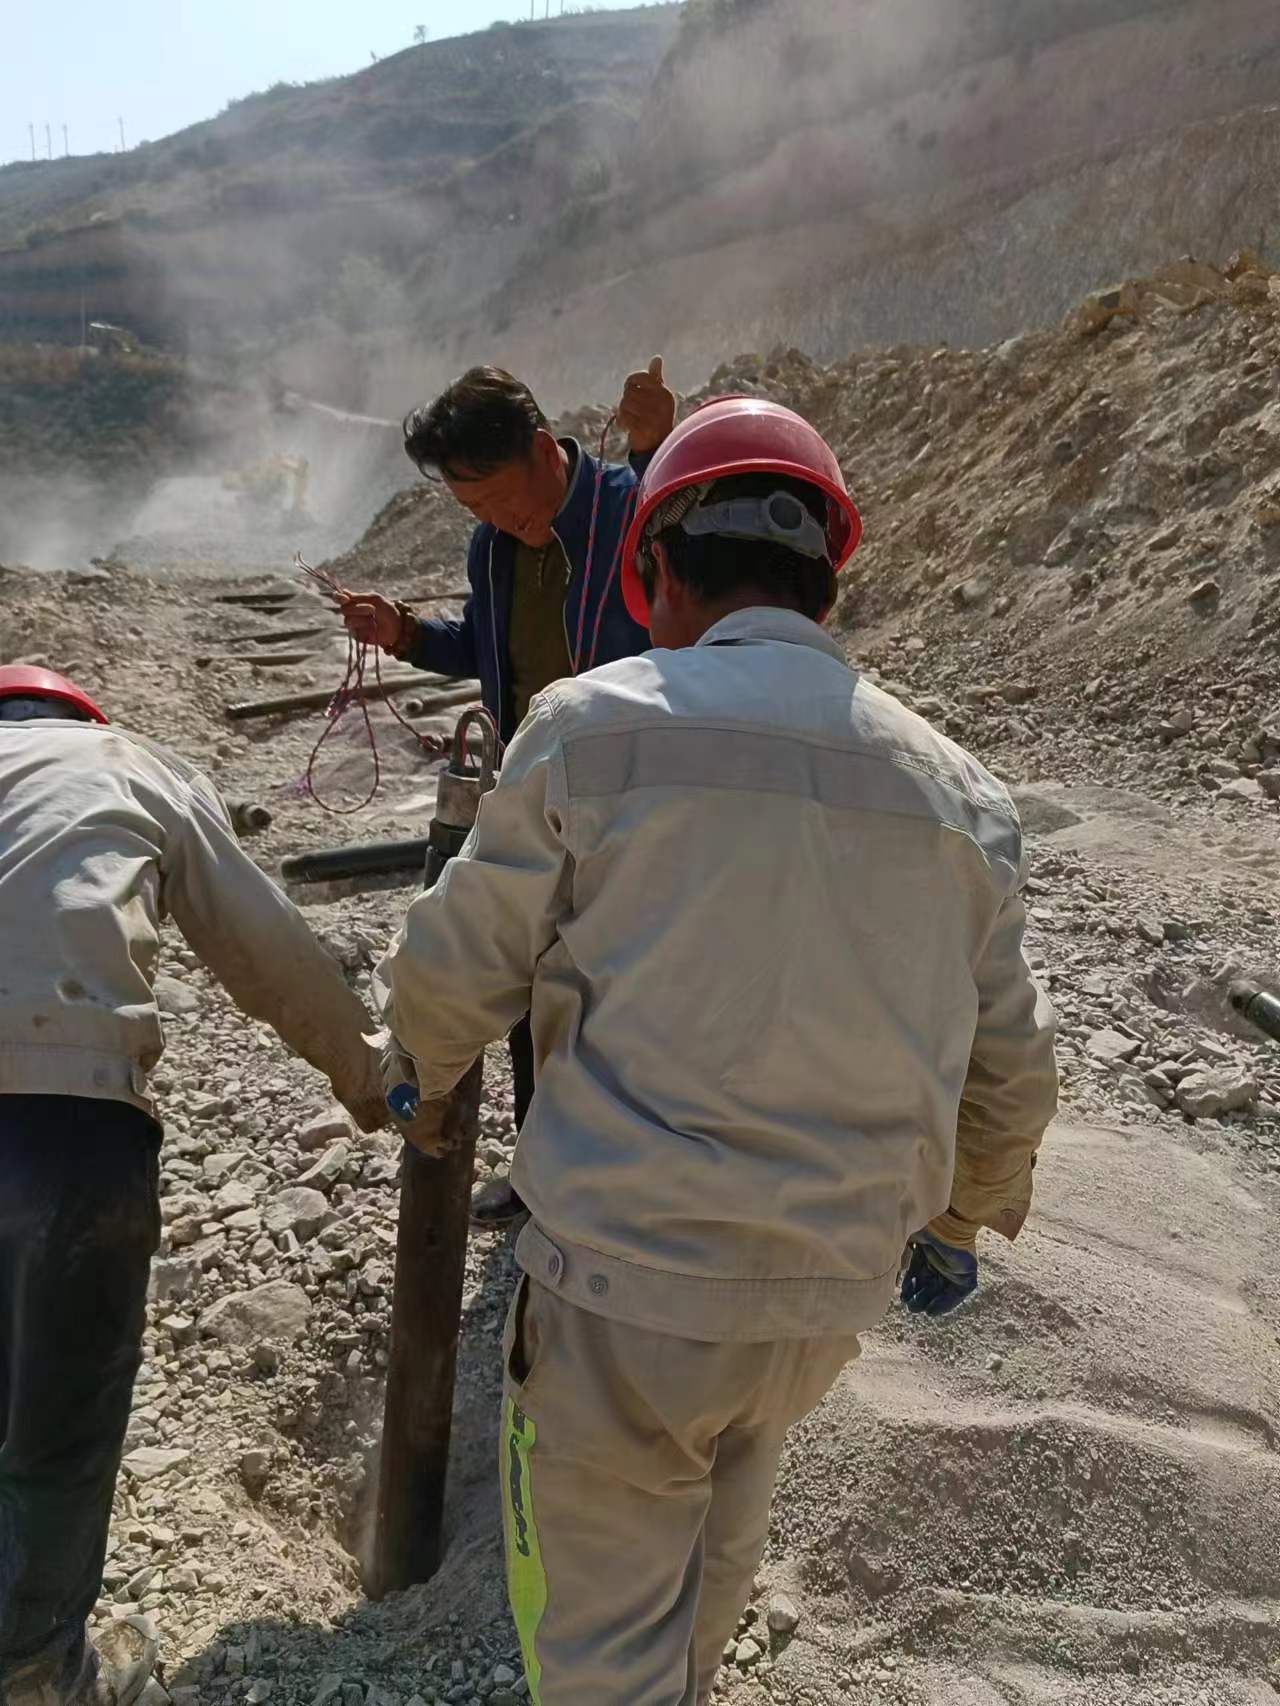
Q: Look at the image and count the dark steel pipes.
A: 11